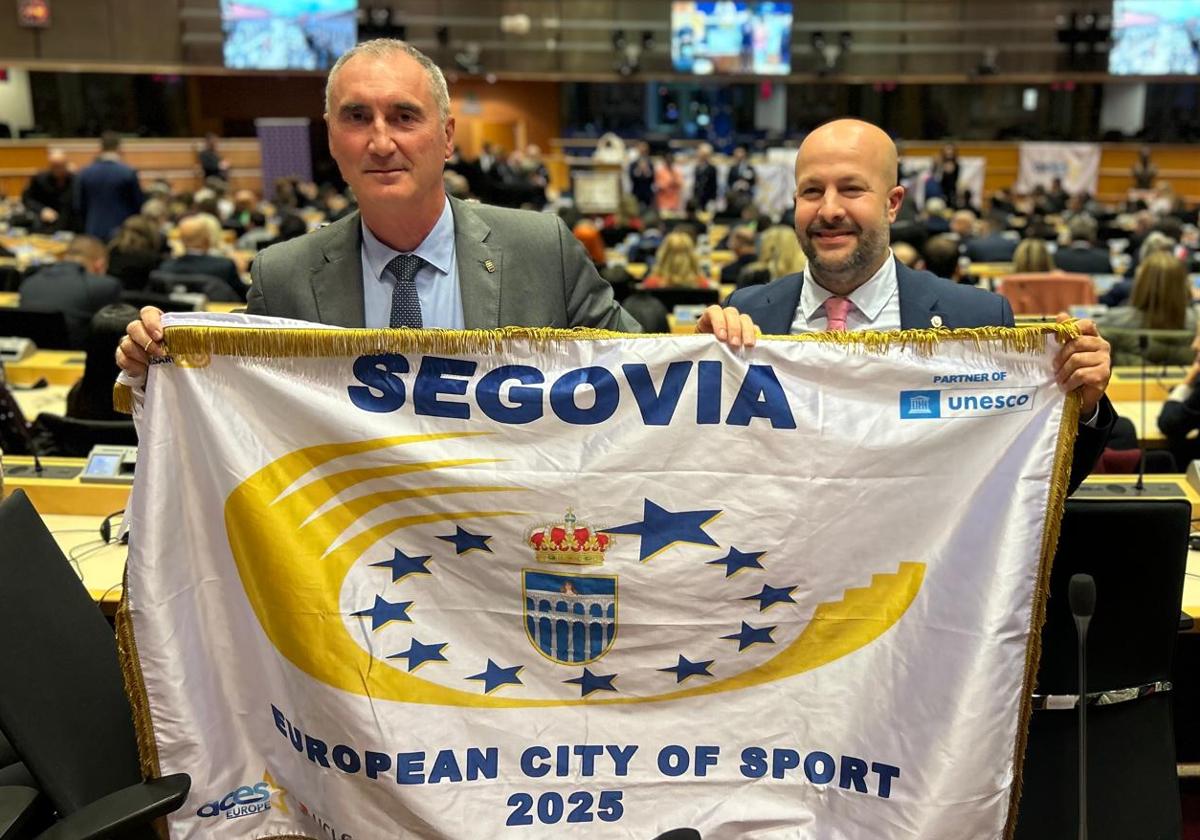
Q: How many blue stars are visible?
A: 11